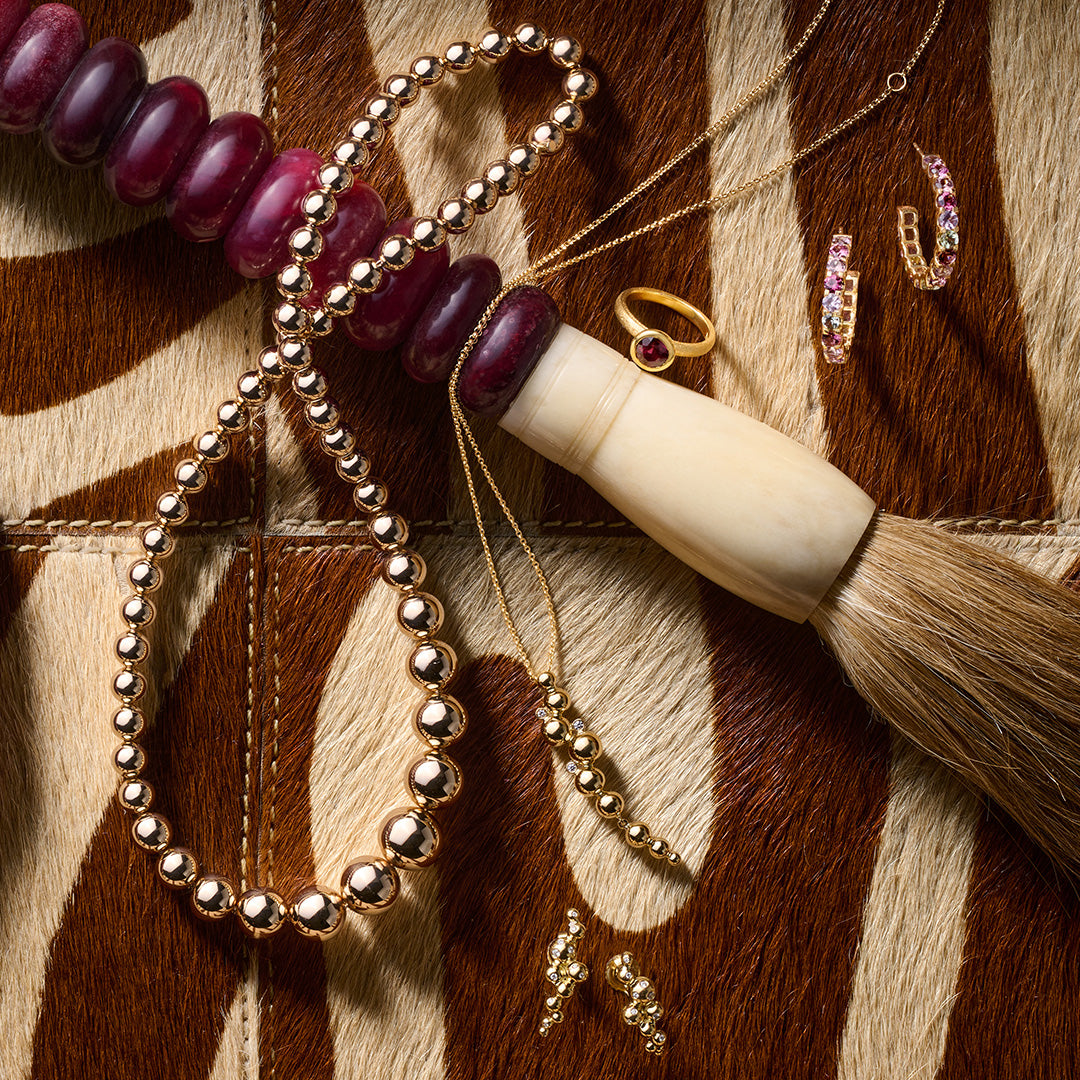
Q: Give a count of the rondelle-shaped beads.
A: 10